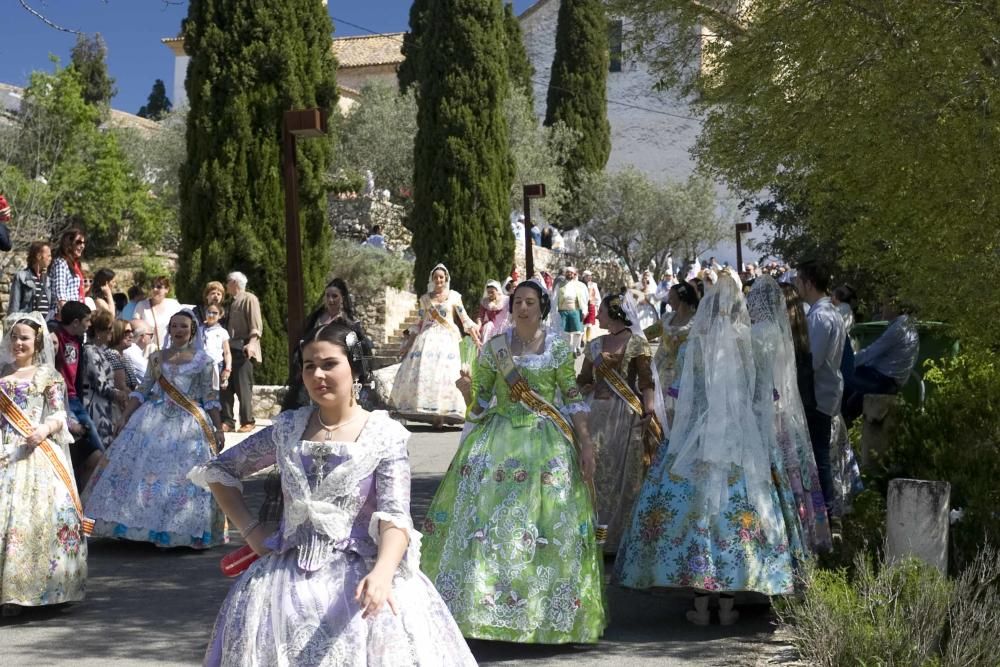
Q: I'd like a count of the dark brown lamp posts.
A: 3